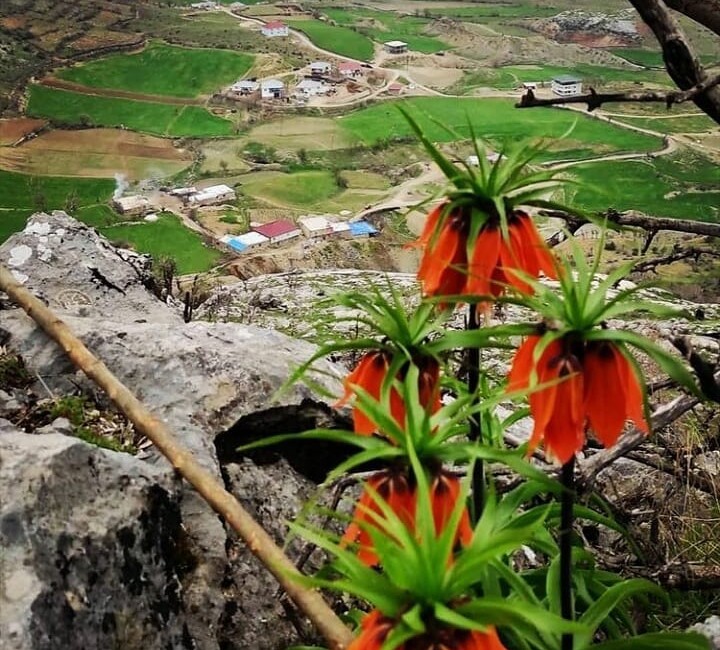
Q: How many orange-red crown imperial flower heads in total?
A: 5